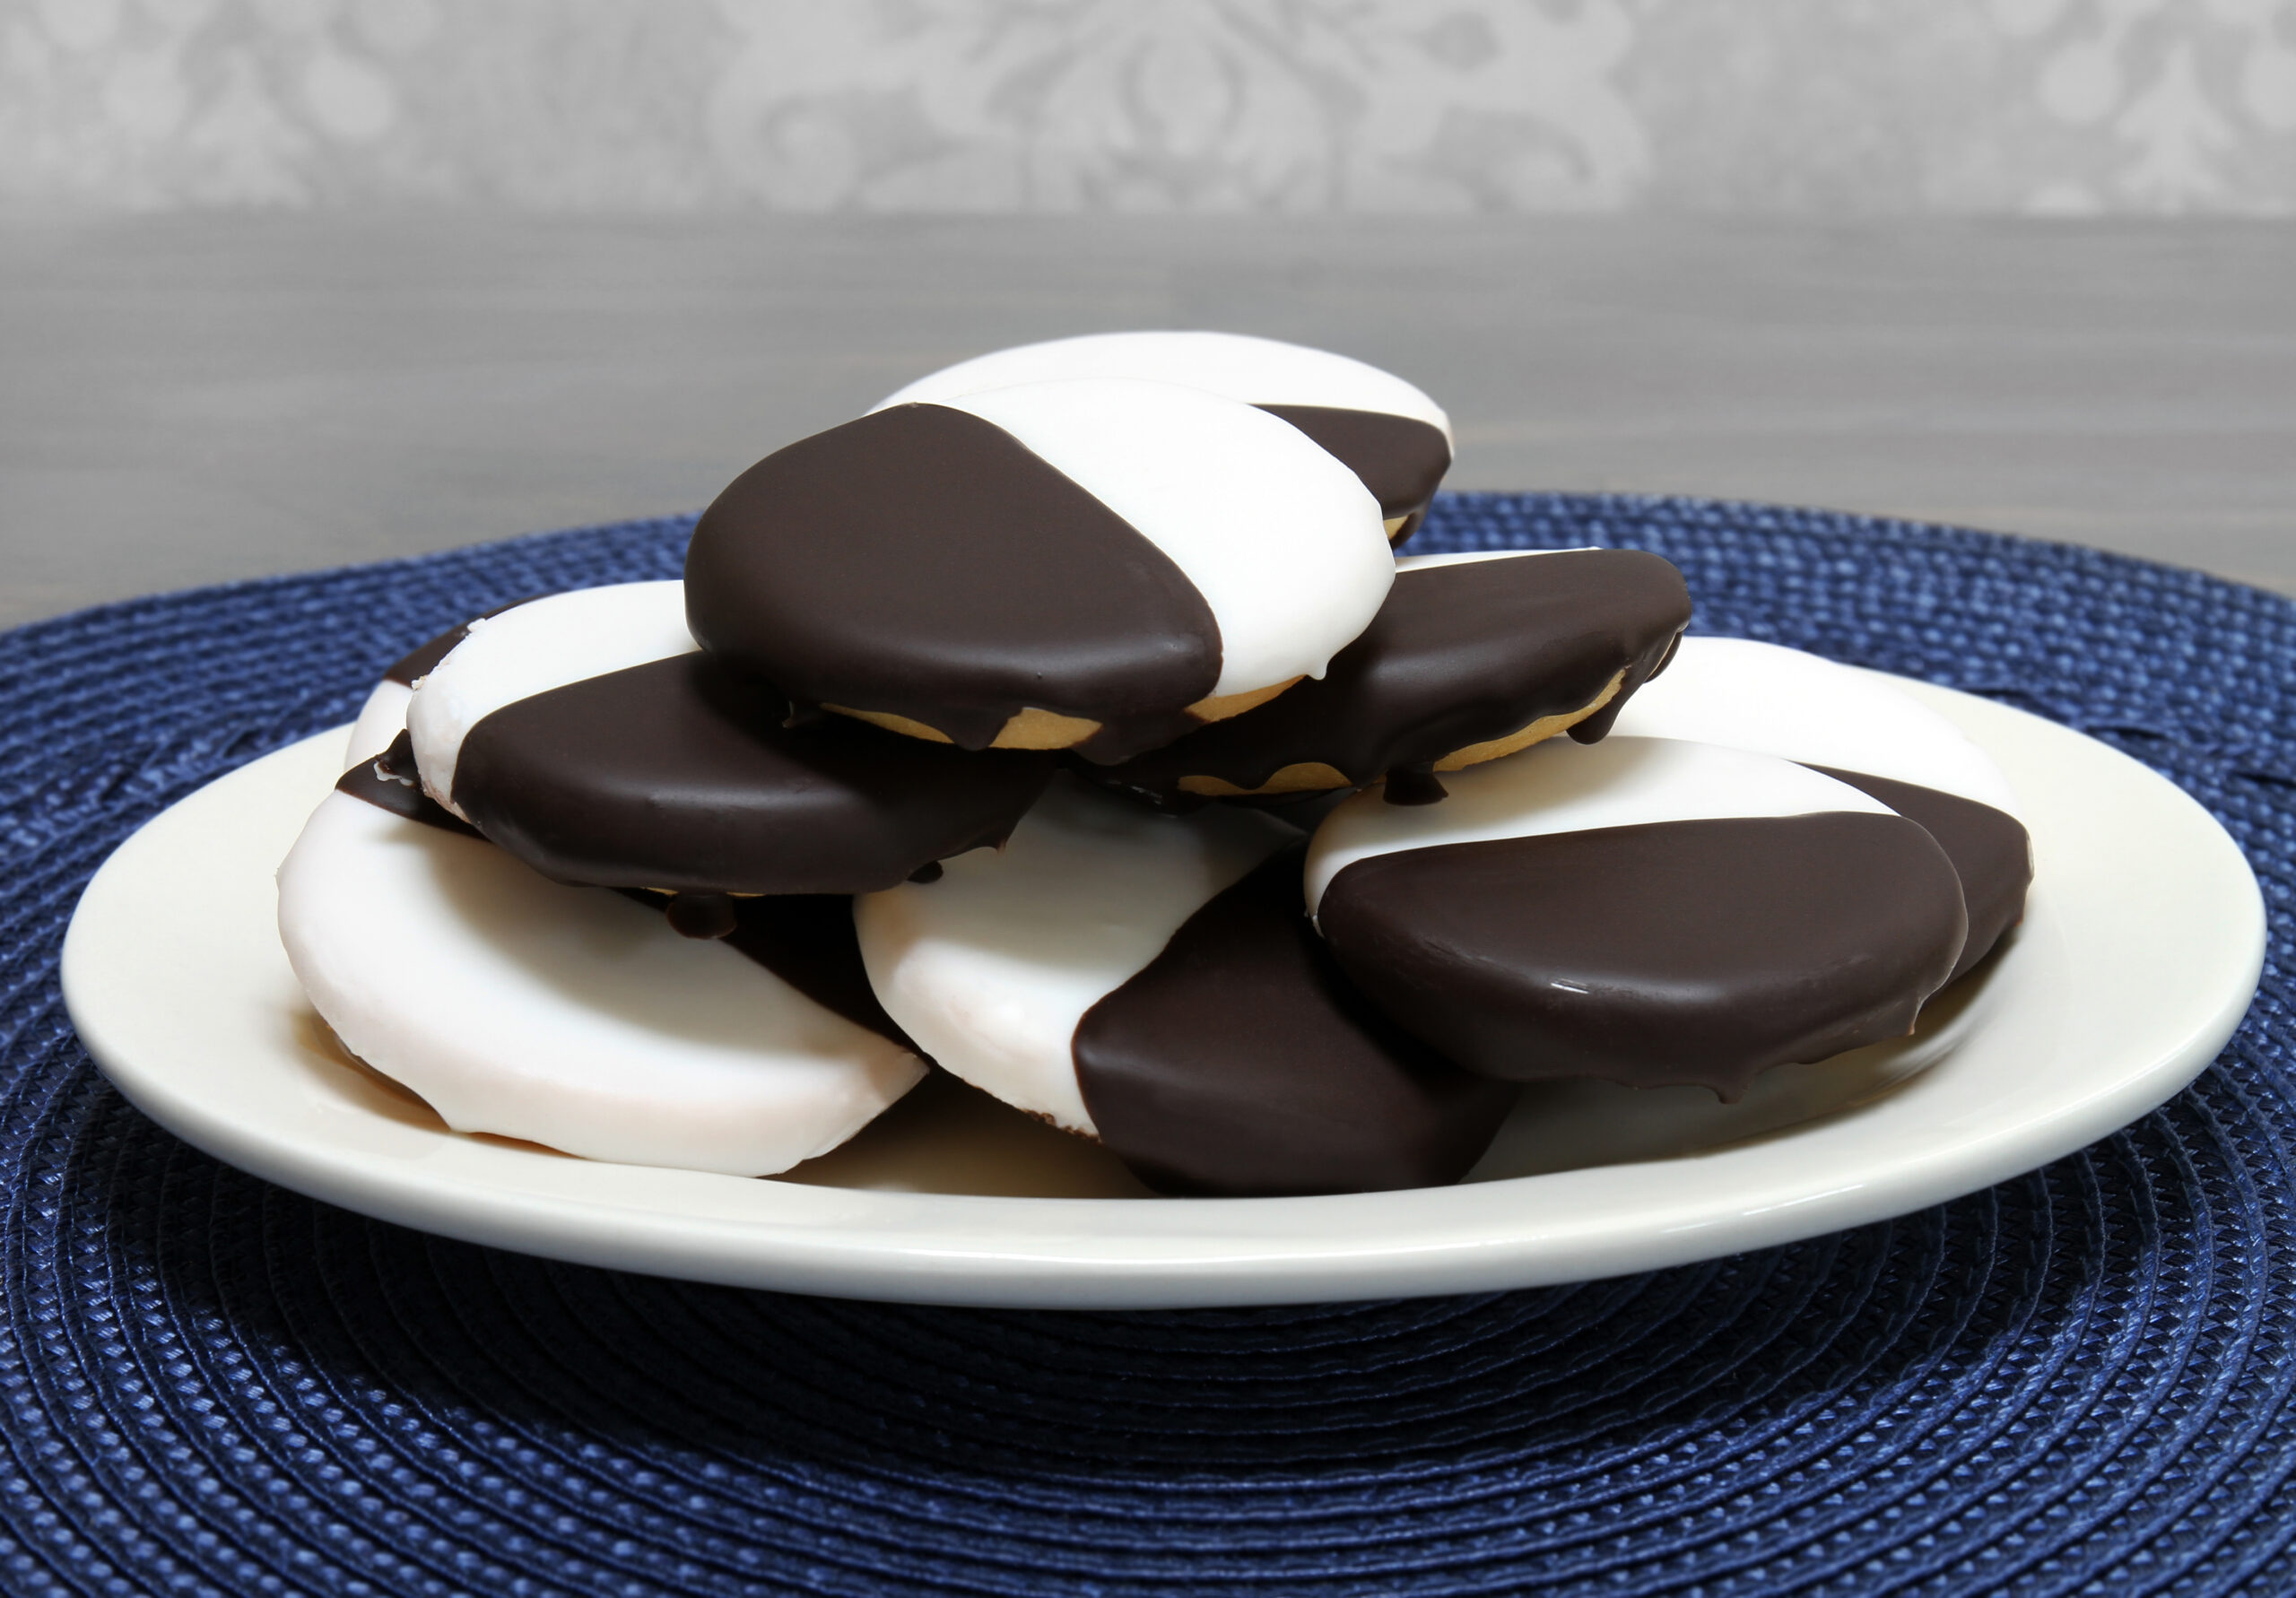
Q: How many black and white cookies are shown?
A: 9